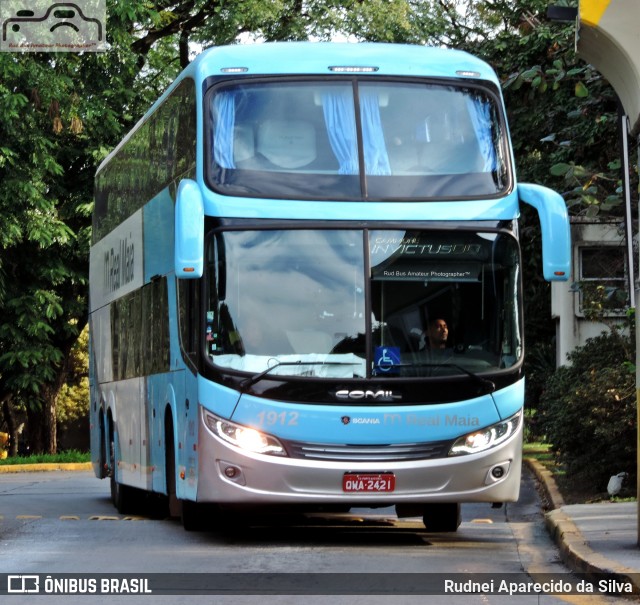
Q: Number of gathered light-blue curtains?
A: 4